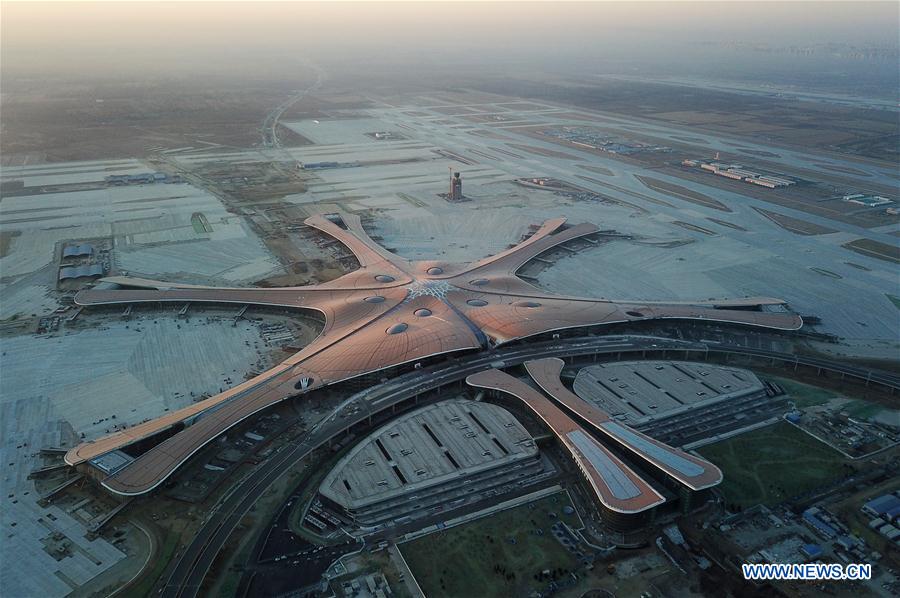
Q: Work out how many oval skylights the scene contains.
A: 8